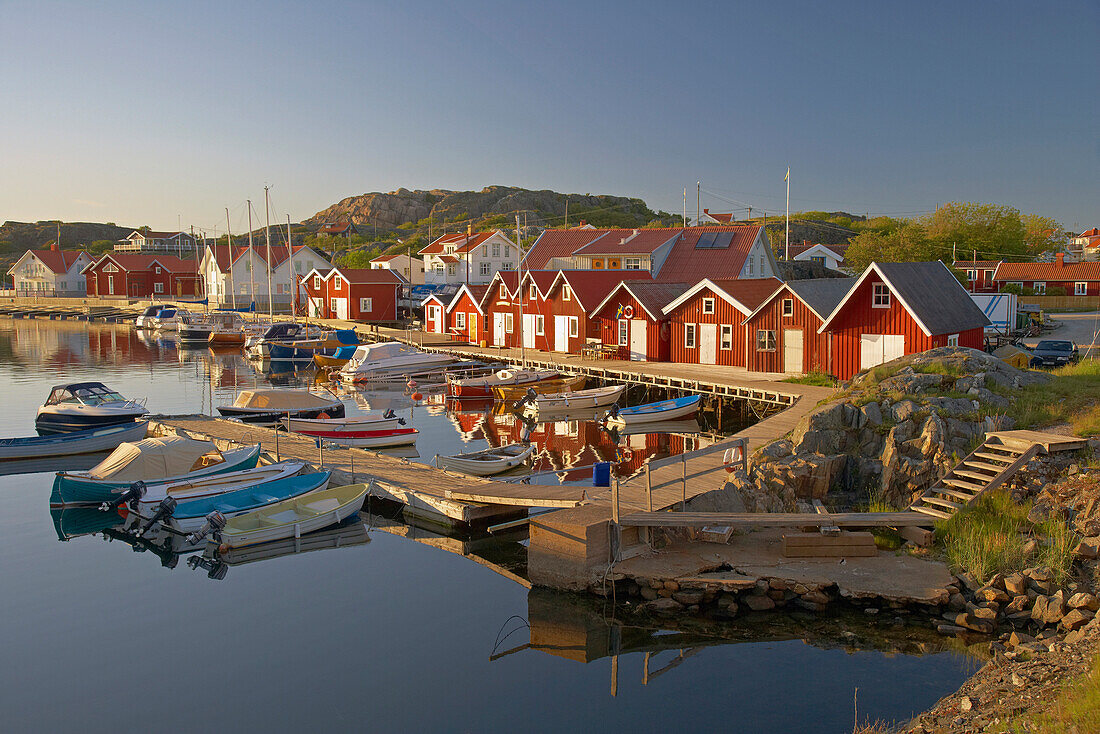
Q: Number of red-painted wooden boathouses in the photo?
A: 11